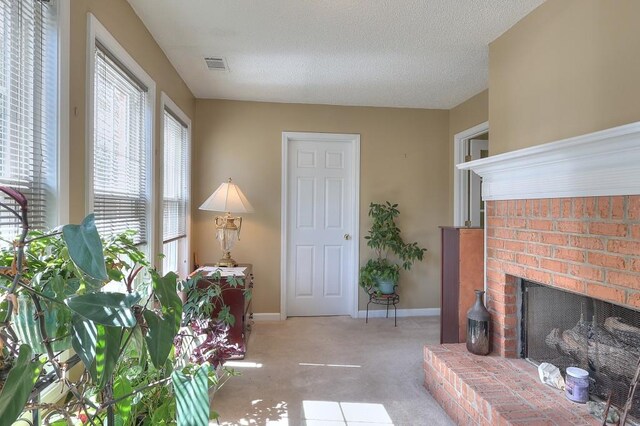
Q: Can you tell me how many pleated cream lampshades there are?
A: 1